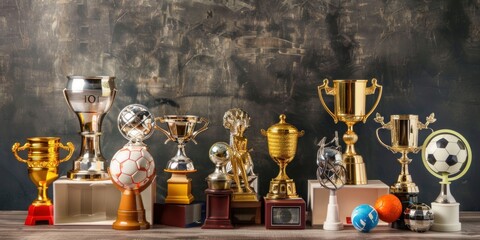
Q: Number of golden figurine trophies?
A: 1